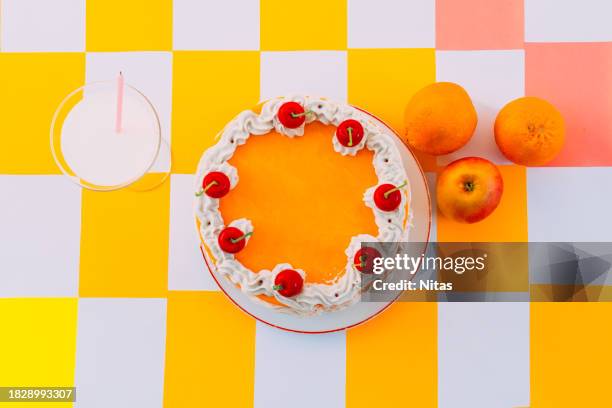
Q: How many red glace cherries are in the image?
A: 7